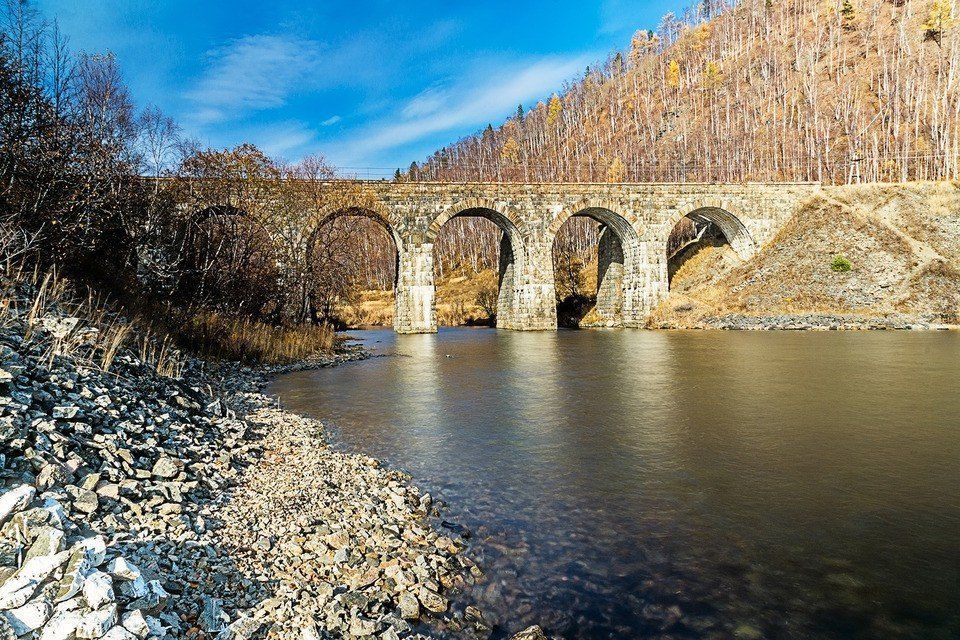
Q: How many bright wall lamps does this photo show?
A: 0